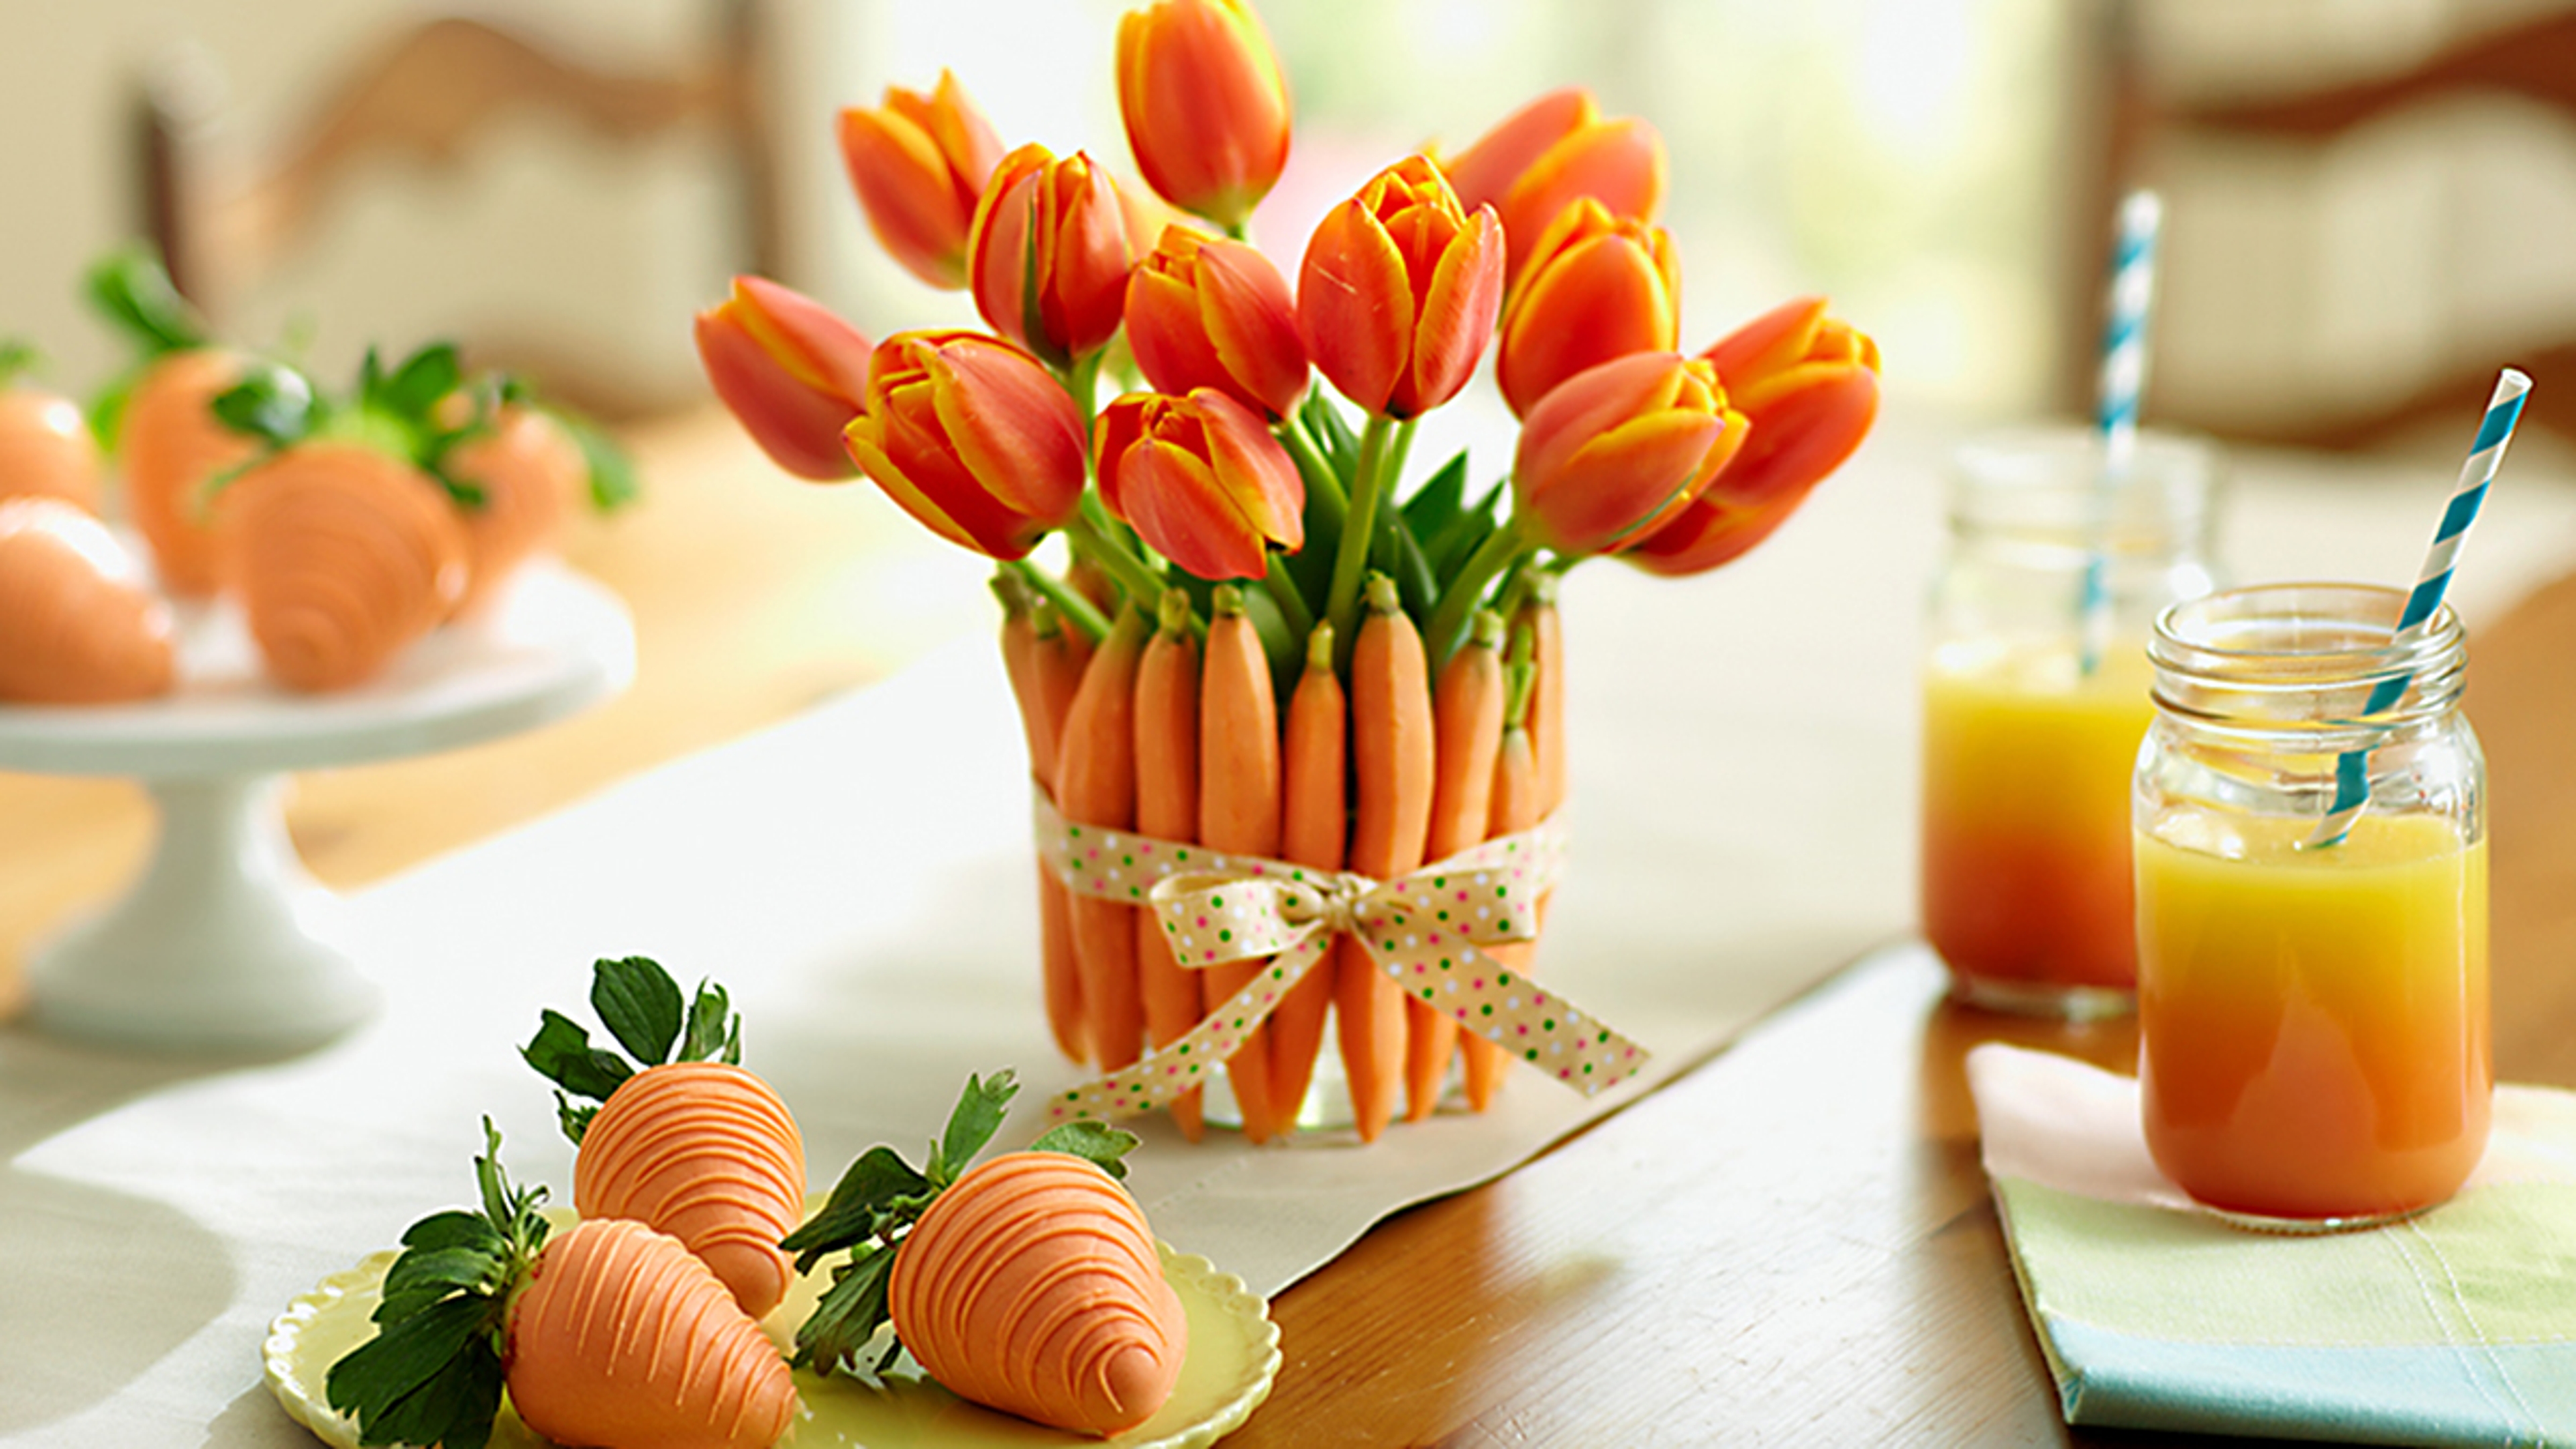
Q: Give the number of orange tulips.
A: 13